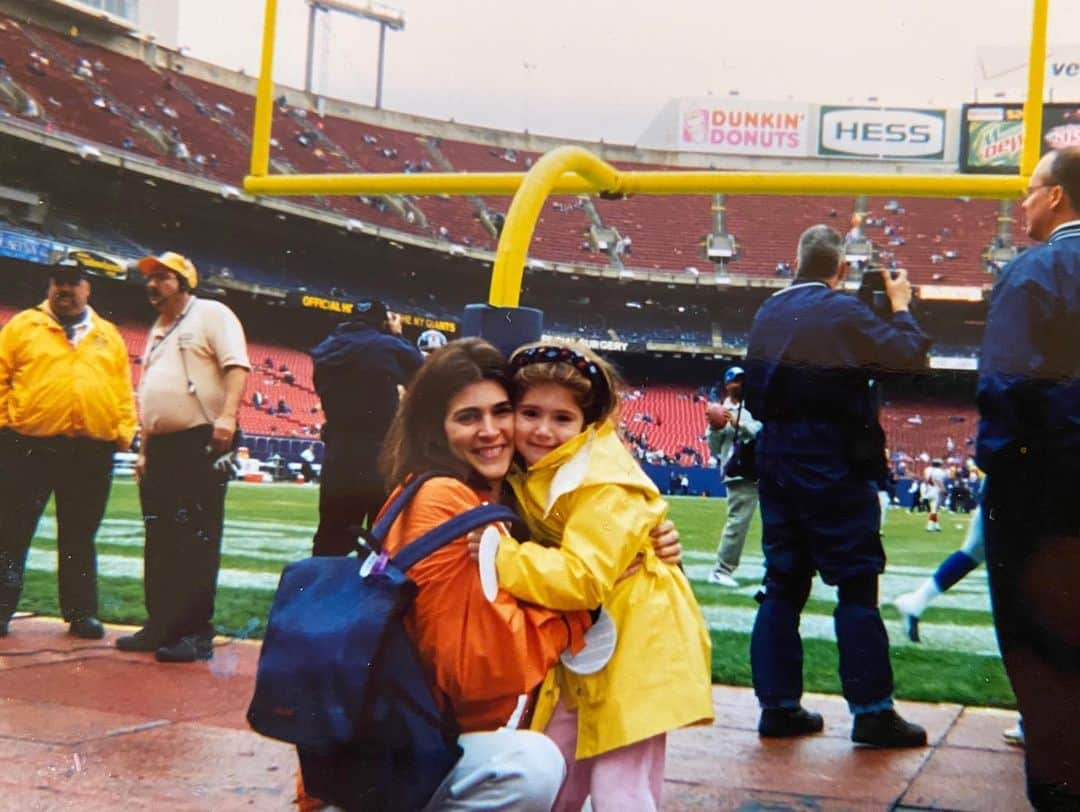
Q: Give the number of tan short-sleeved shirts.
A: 1